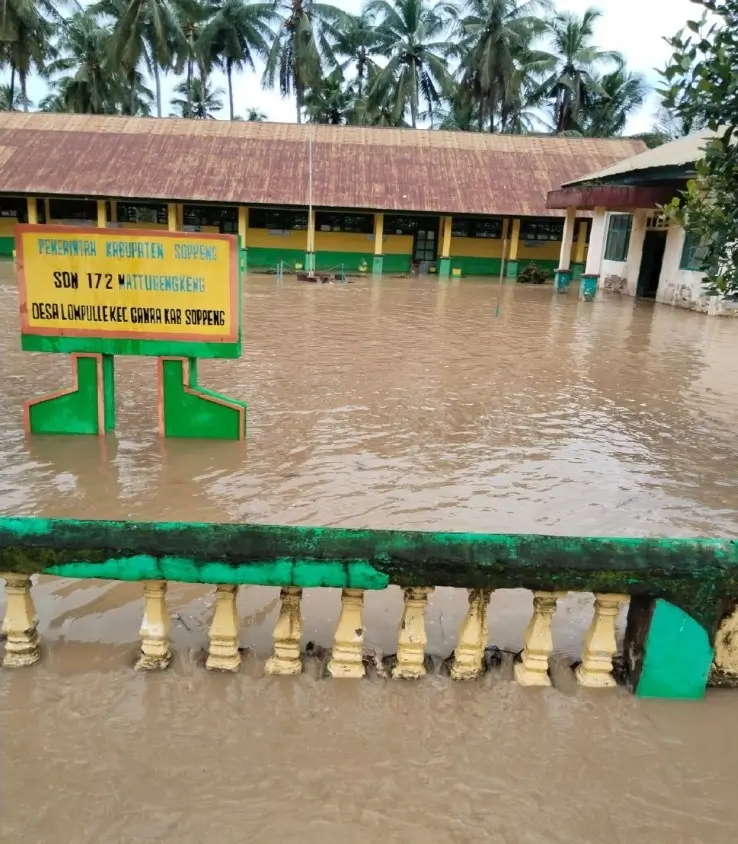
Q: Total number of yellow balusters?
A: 9